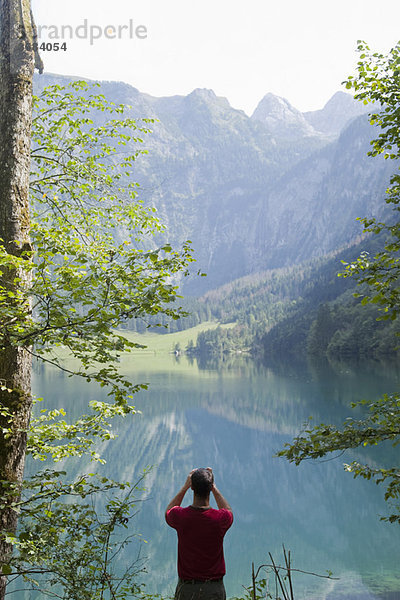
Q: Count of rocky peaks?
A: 3